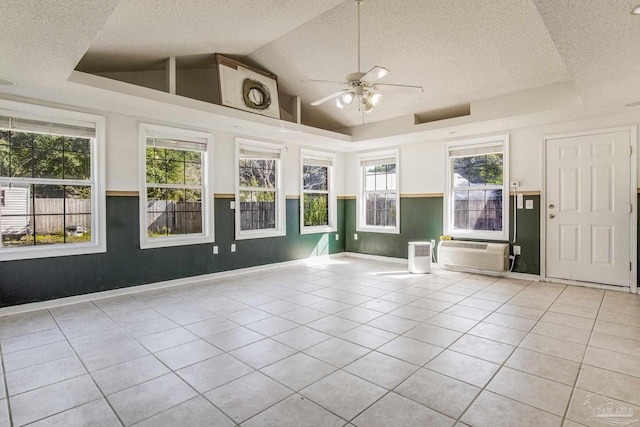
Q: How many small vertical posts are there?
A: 2